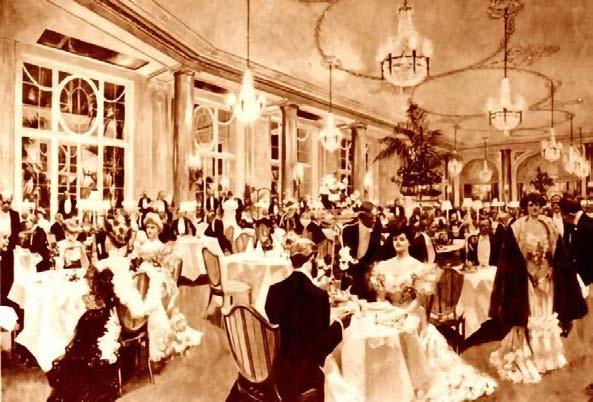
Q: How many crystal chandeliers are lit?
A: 9